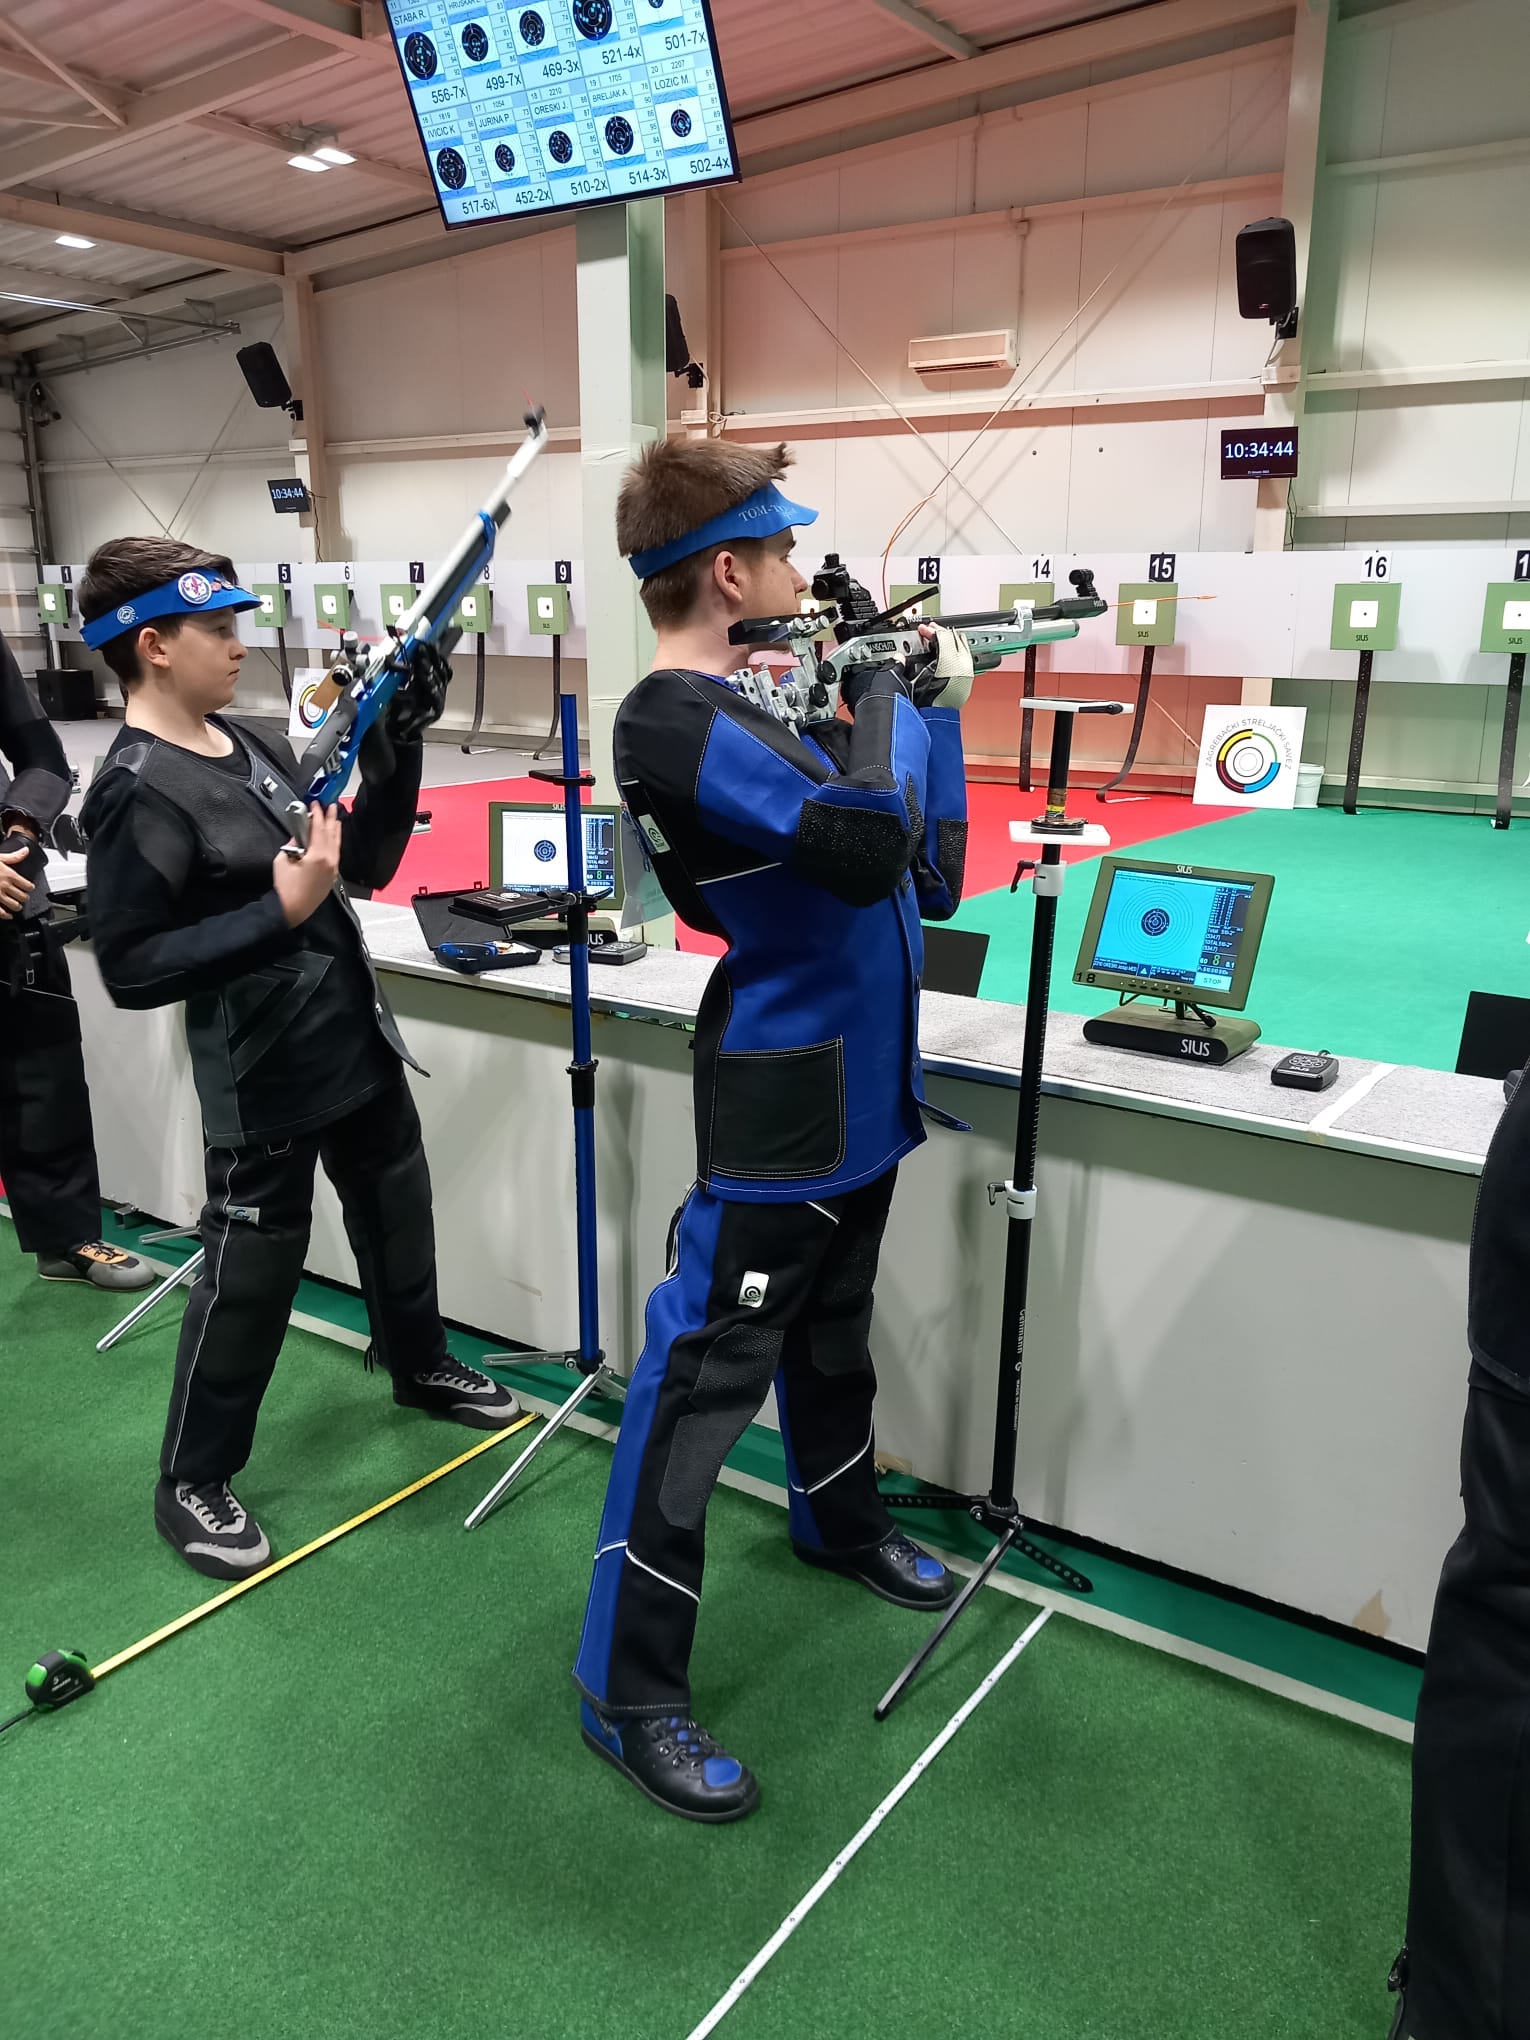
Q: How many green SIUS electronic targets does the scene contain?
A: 12